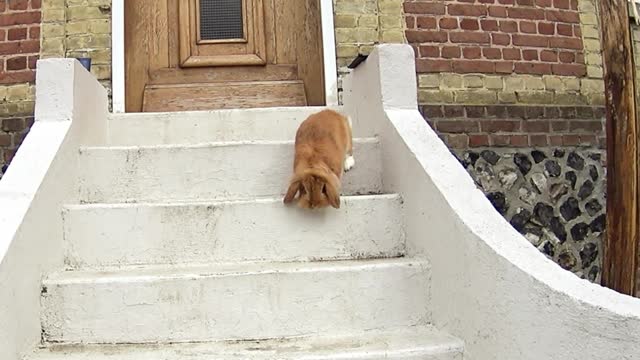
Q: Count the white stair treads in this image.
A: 5